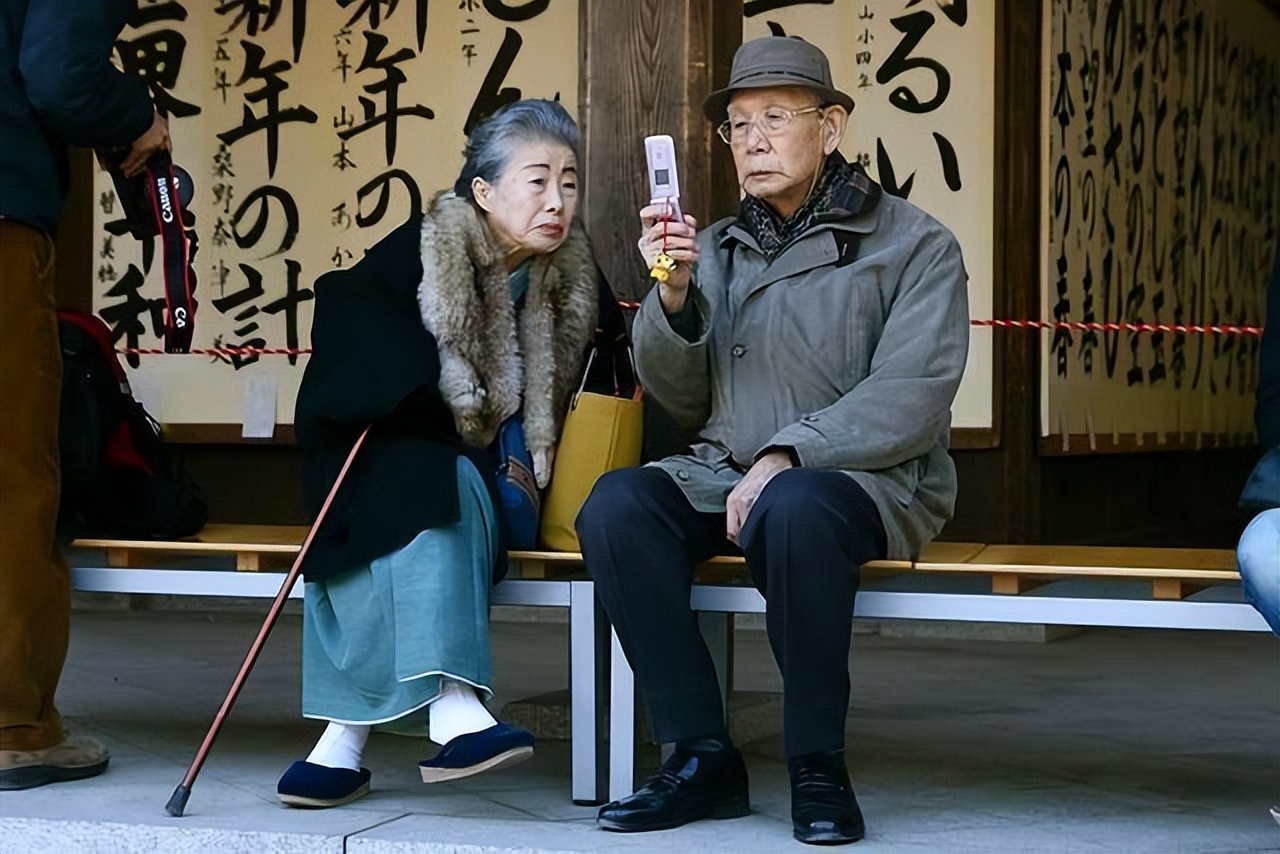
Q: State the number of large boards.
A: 3